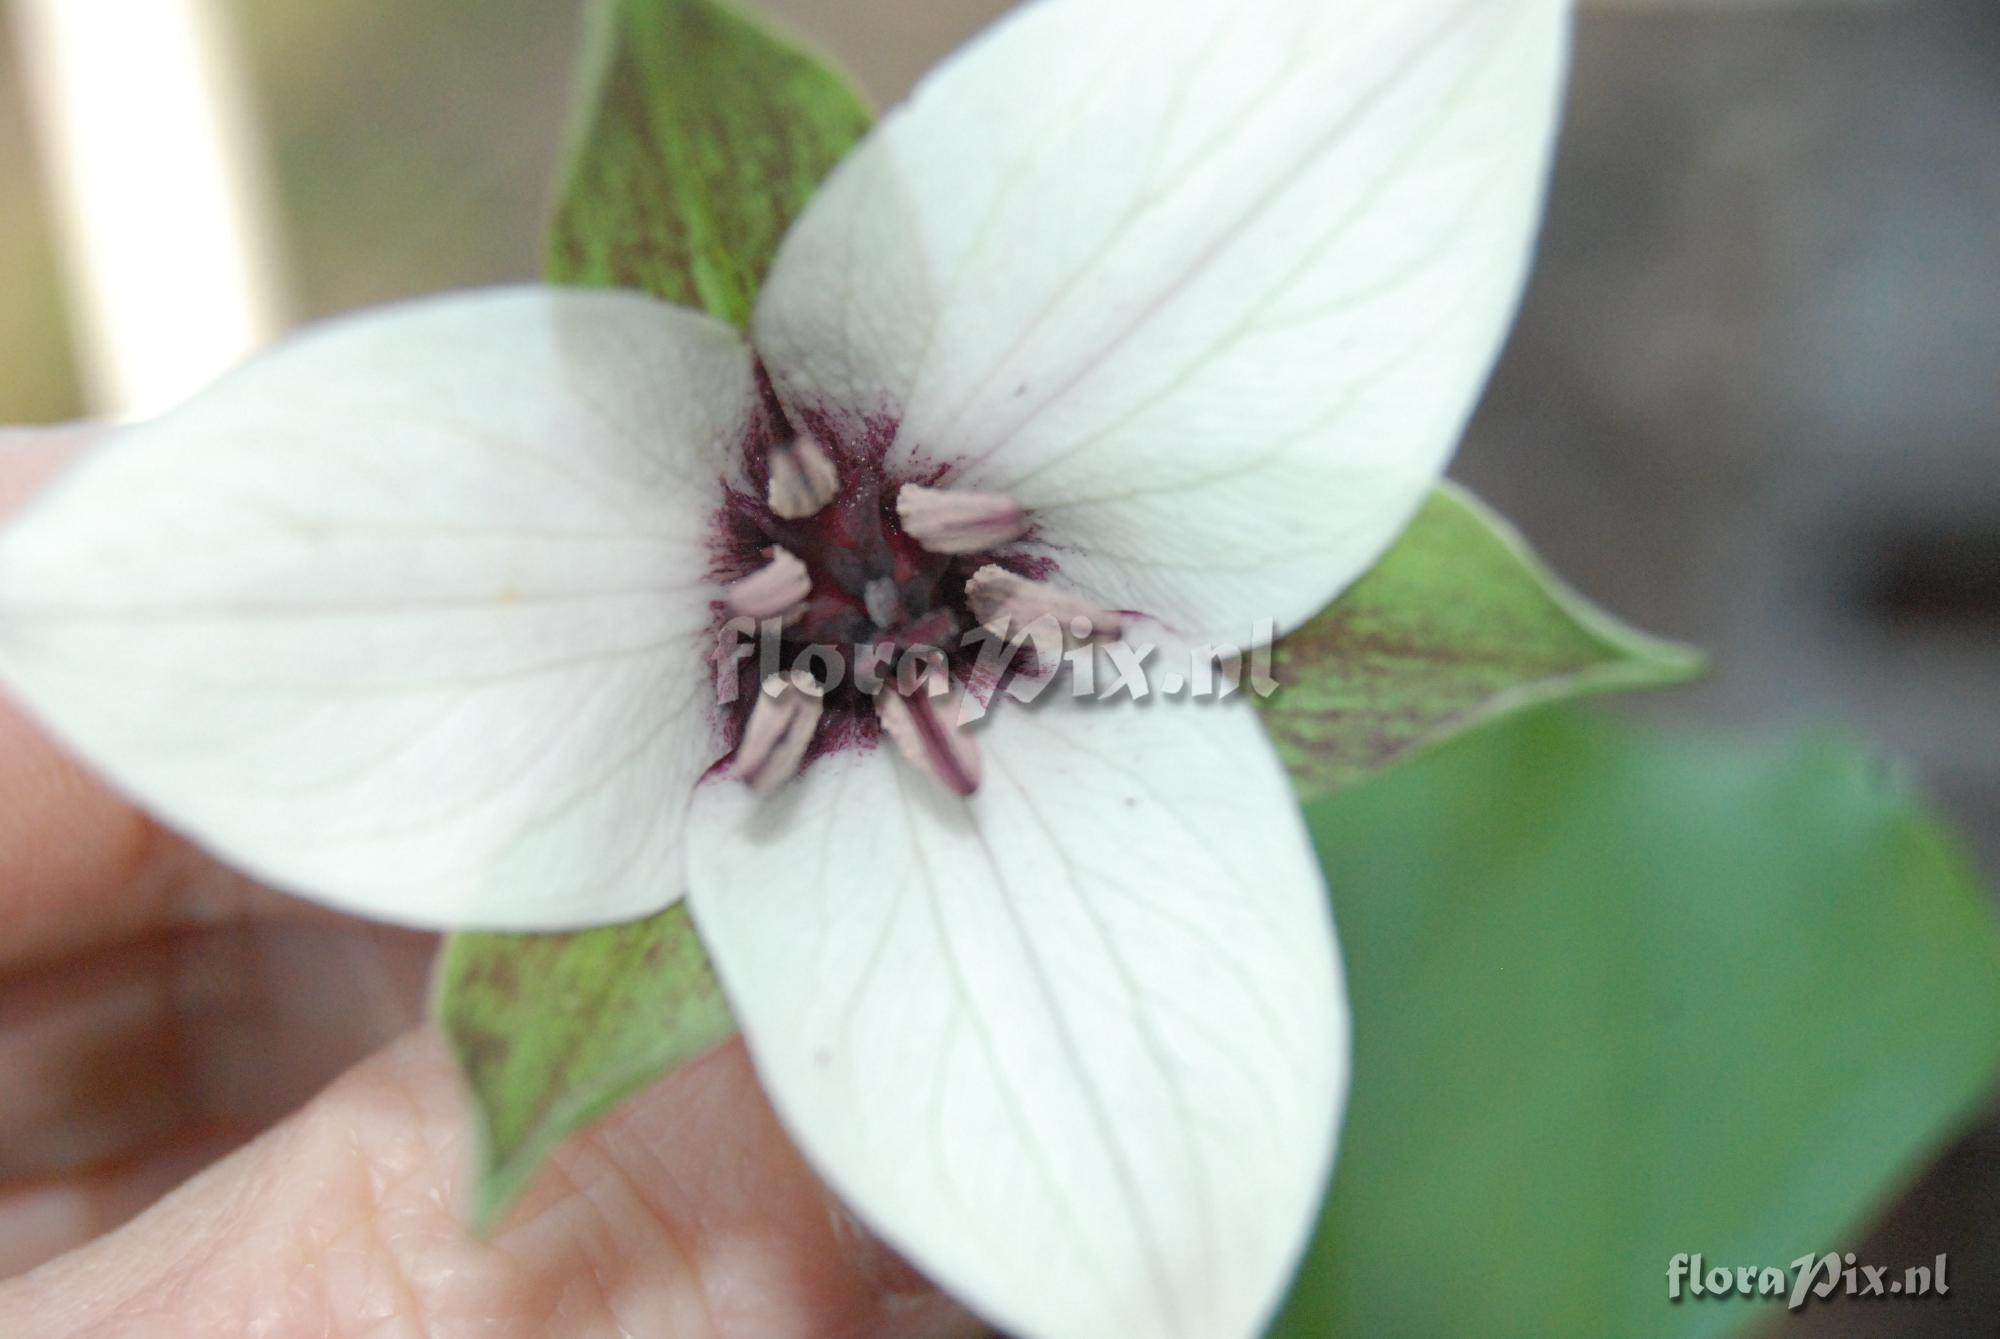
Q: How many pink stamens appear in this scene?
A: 6